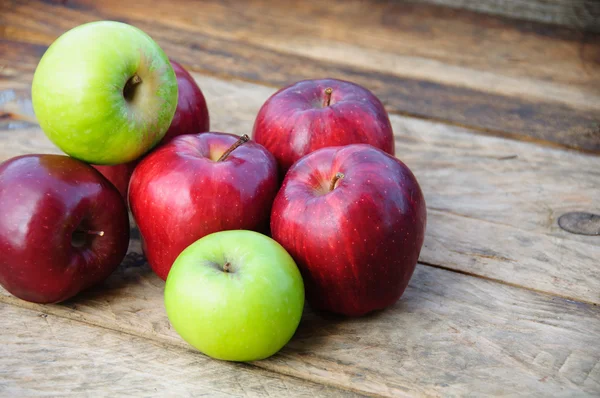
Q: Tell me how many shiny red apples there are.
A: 5